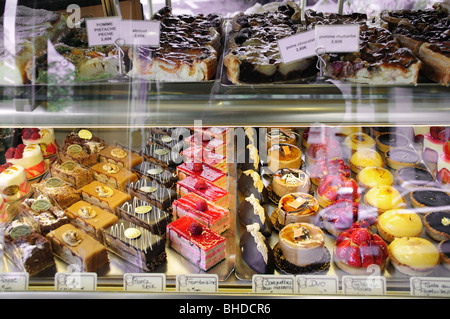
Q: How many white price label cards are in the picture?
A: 12